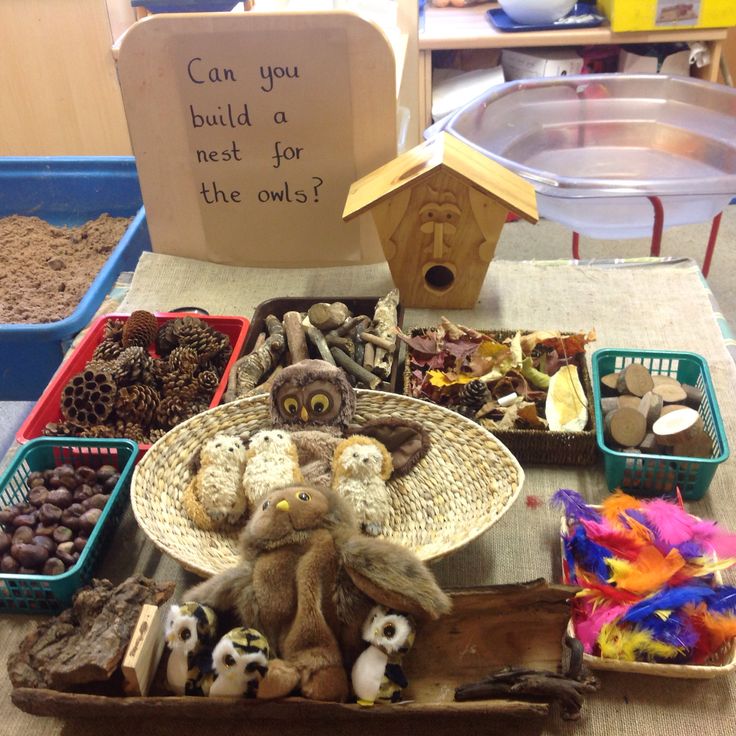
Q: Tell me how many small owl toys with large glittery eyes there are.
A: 3